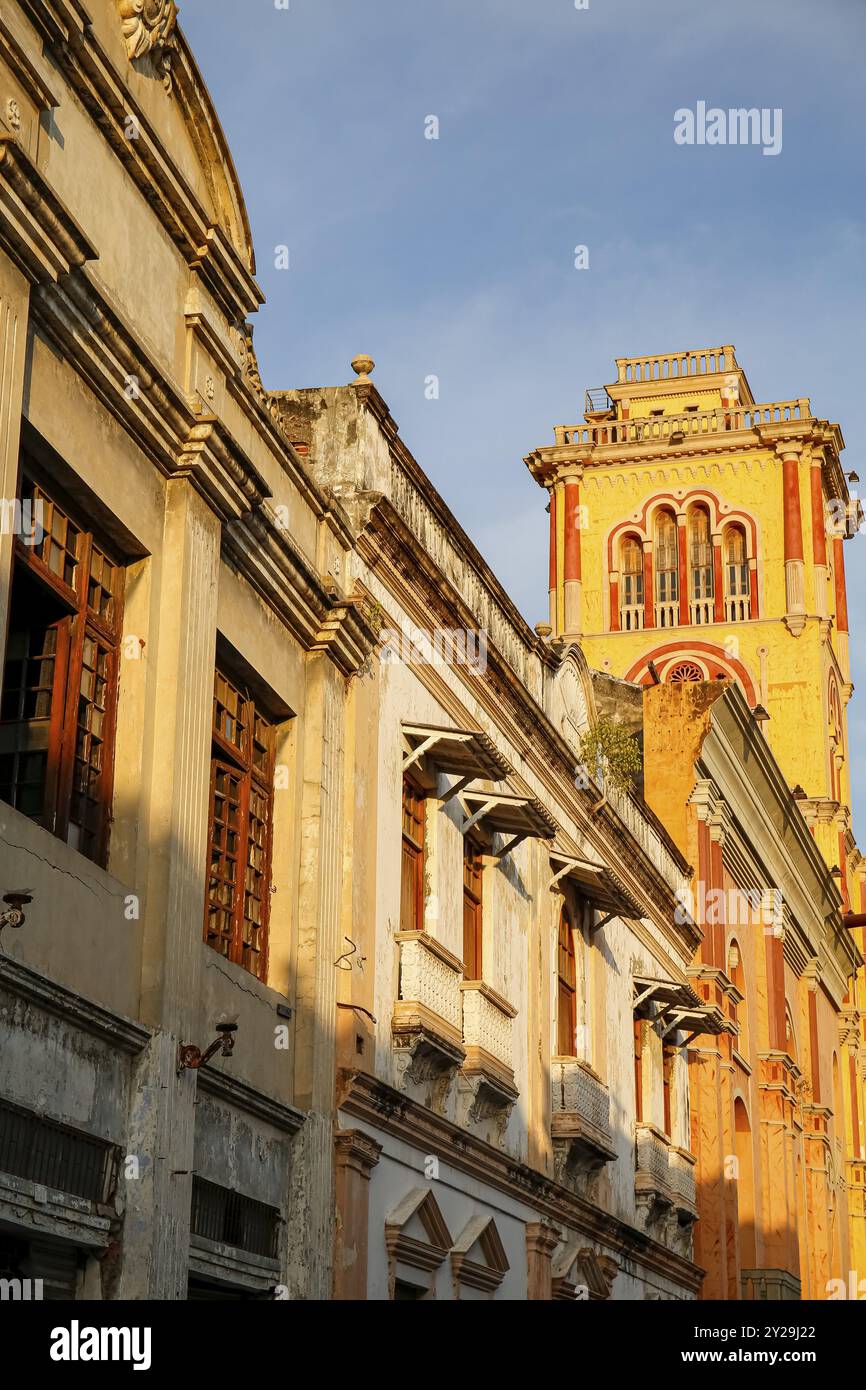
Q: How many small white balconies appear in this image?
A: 5